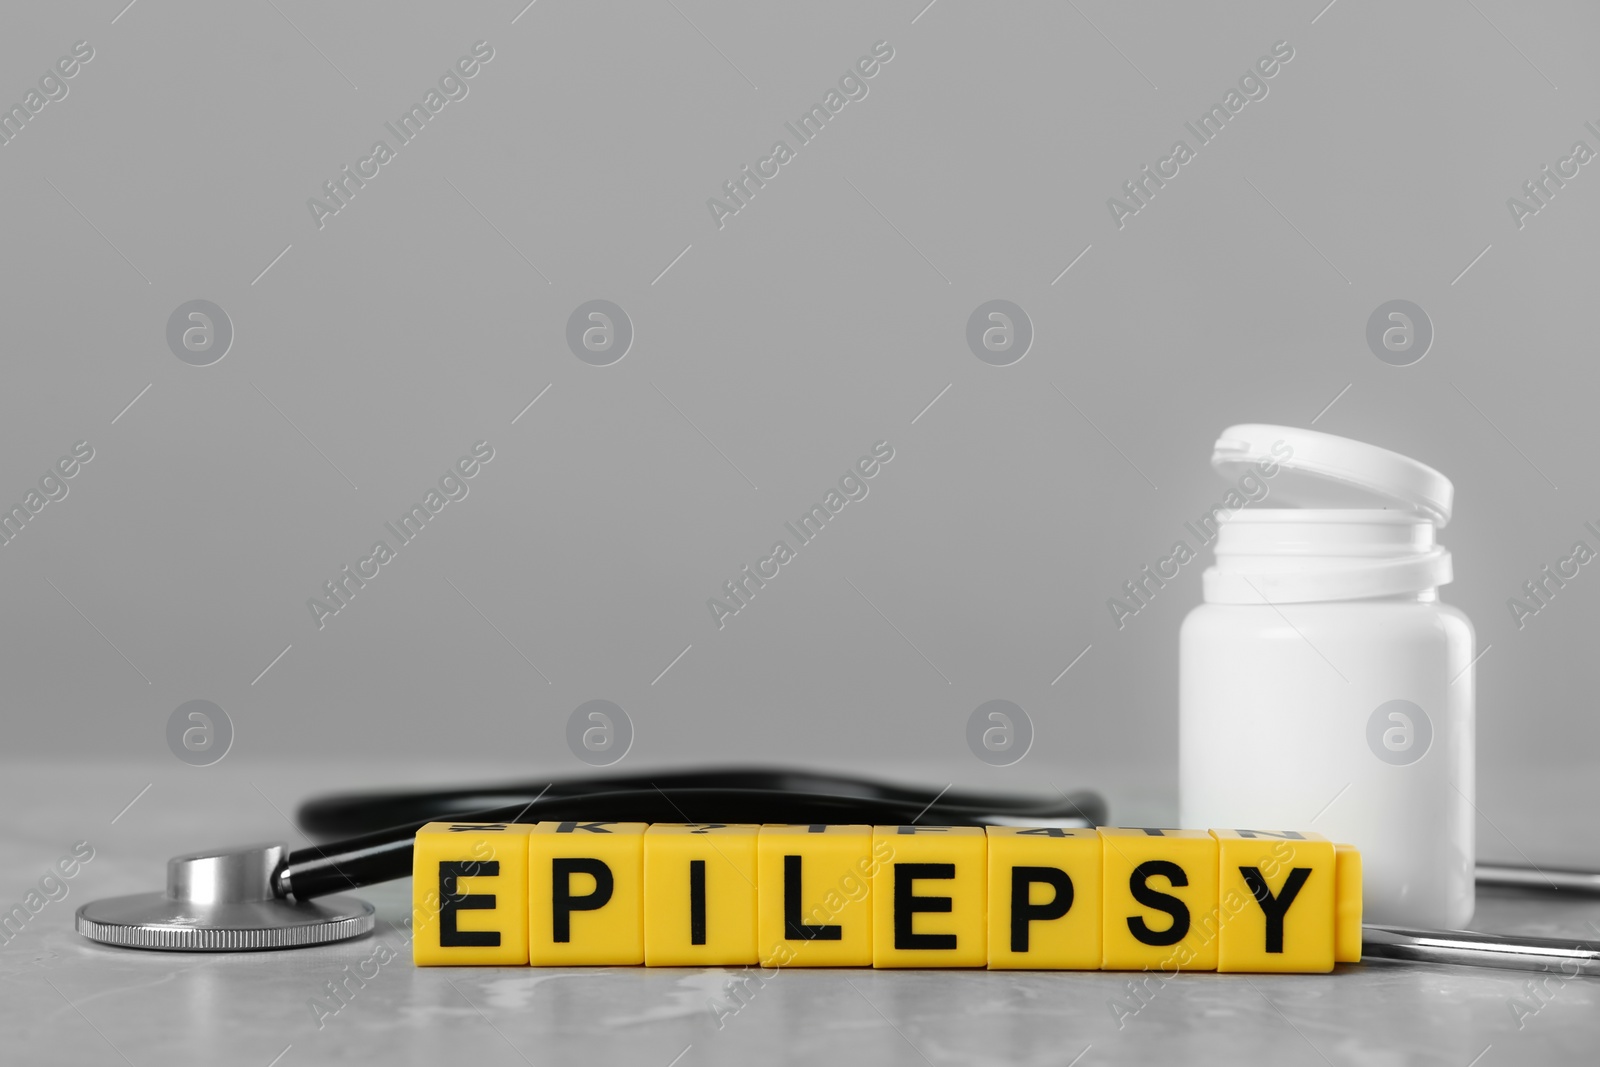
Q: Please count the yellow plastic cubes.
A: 8